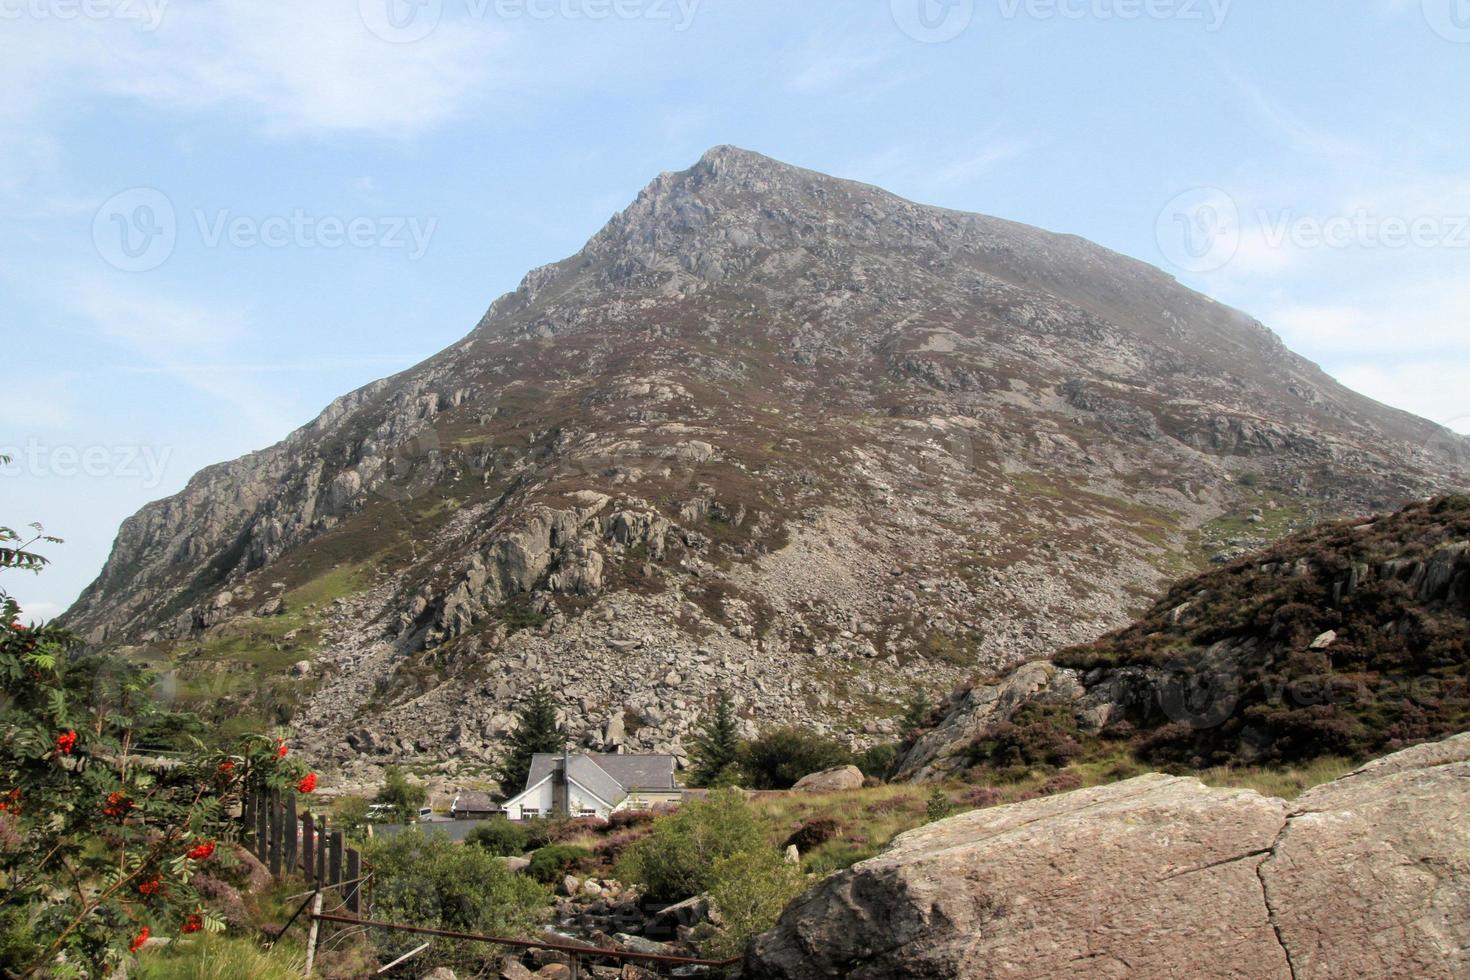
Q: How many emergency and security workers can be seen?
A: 0